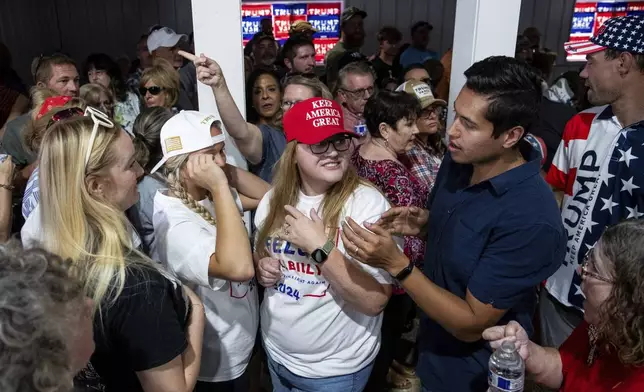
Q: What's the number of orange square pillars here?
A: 0